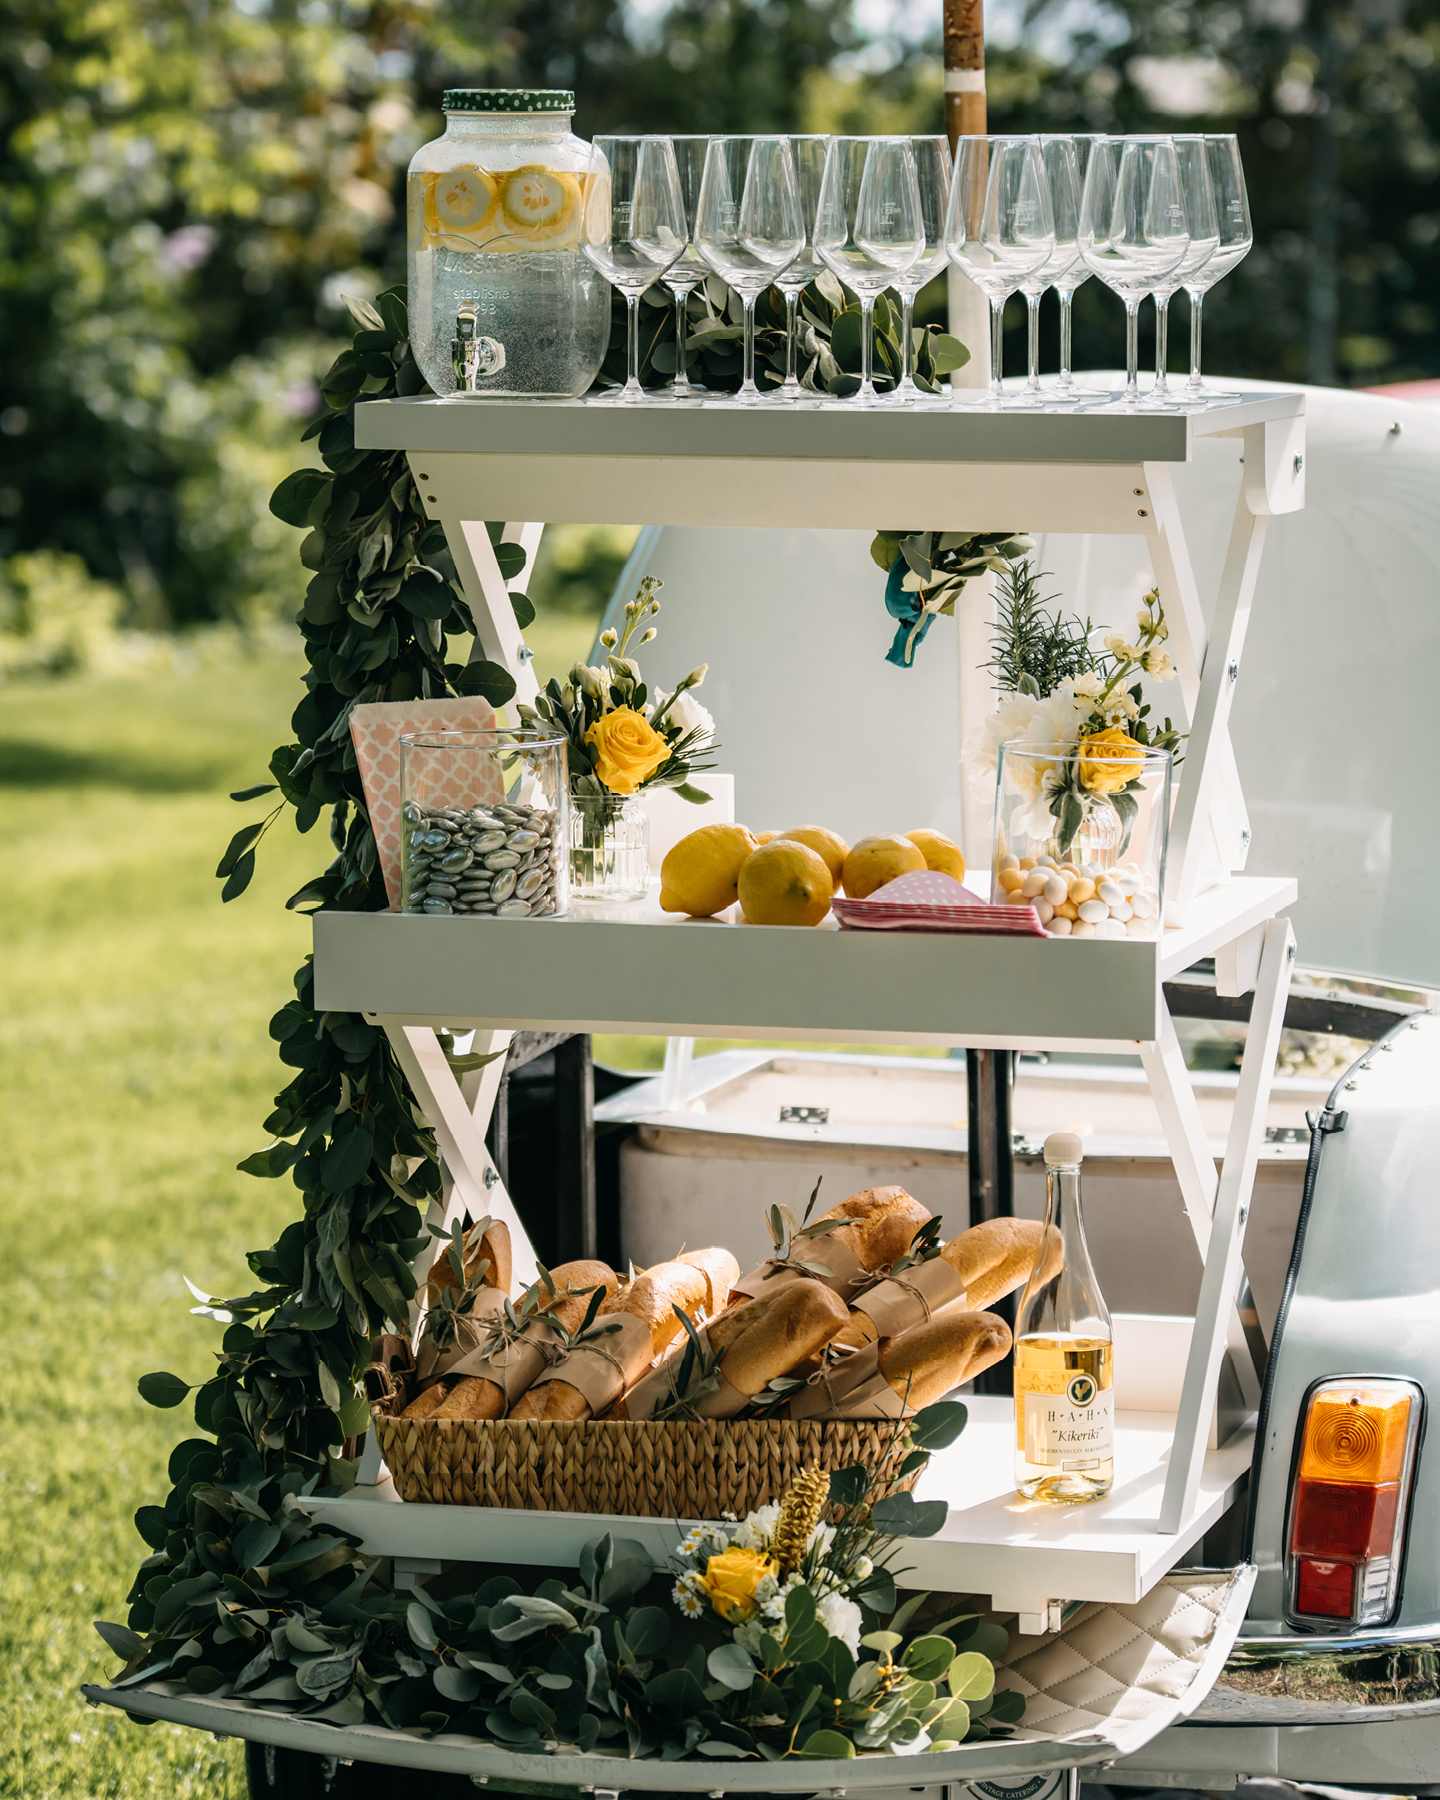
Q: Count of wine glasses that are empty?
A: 12